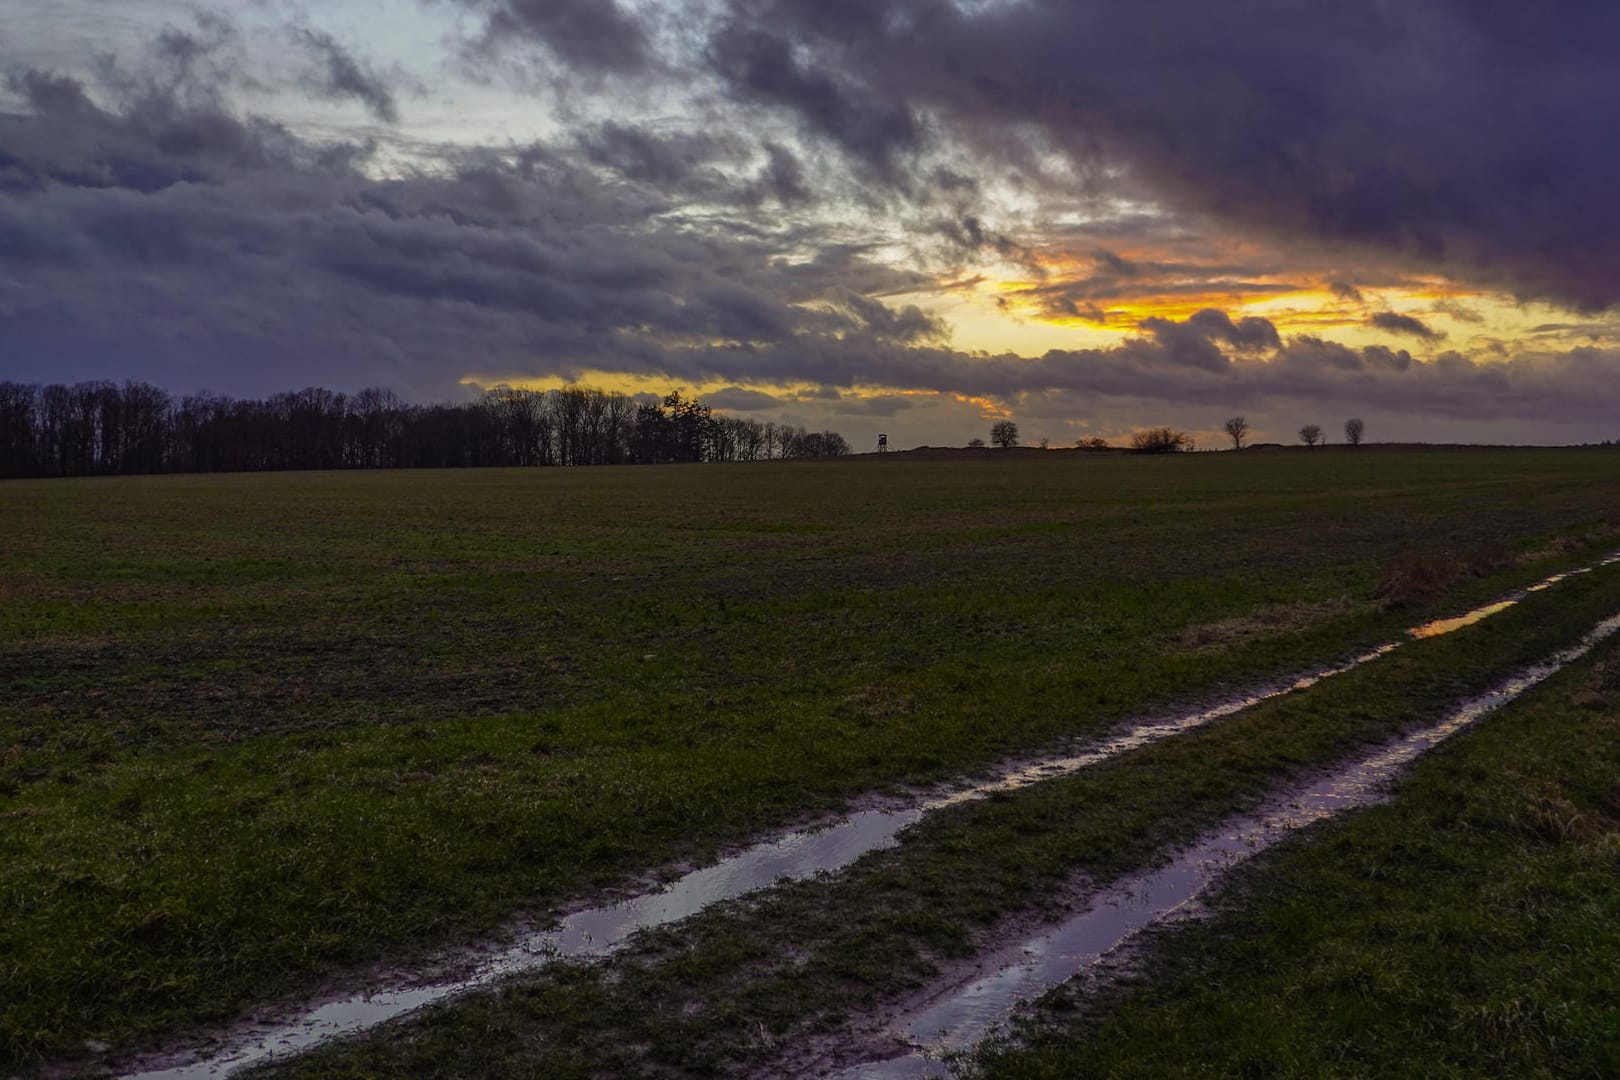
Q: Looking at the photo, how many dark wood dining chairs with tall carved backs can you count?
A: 0